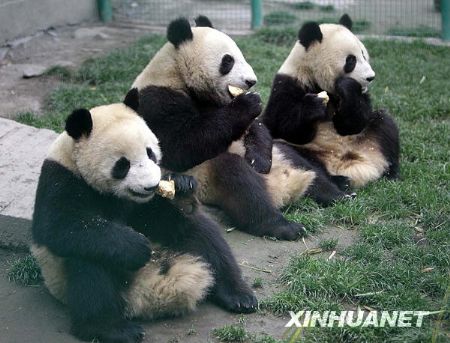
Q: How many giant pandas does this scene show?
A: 3